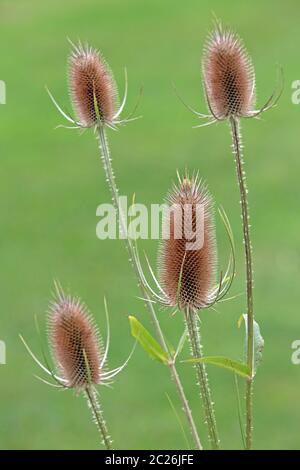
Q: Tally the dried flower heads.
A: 4